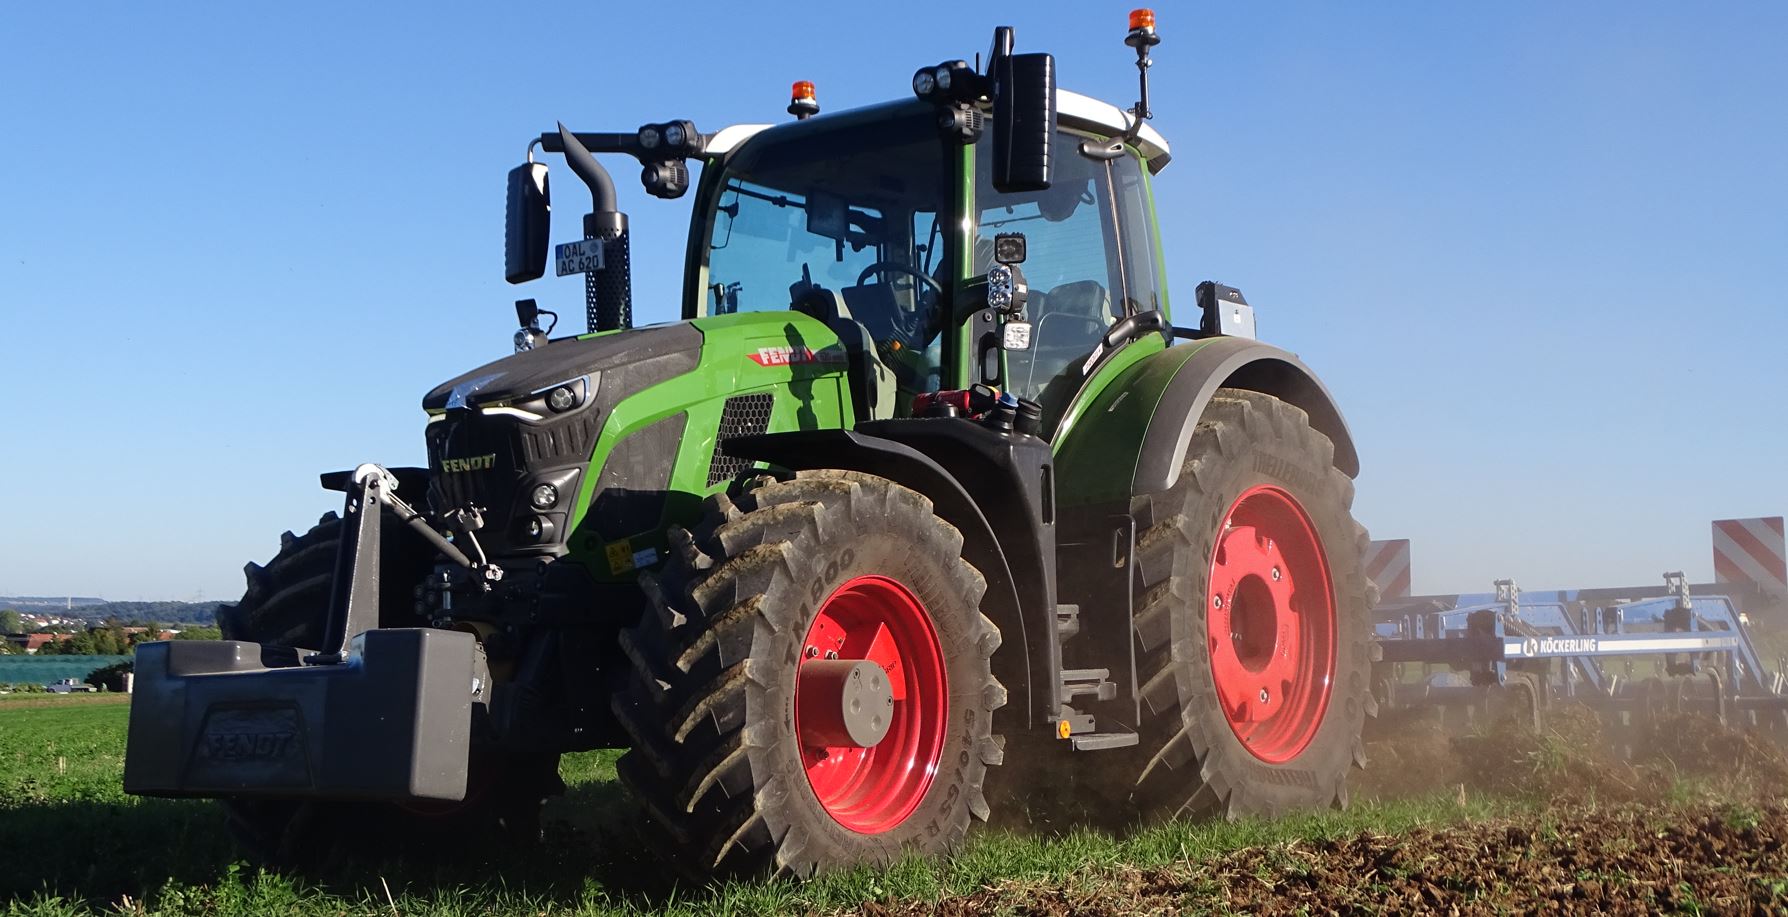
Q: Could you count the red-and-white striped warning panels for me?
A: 2